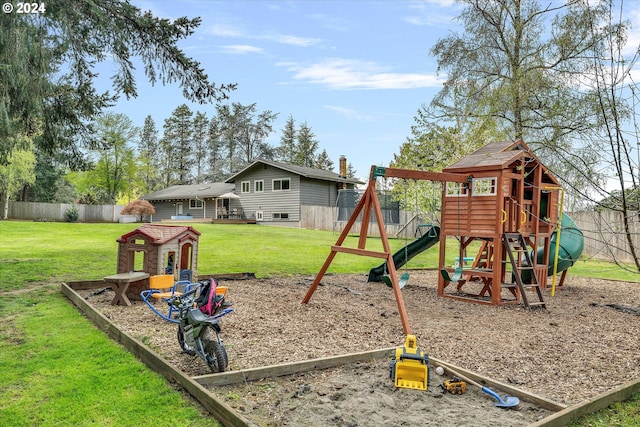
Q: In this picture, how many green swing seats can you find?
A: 2